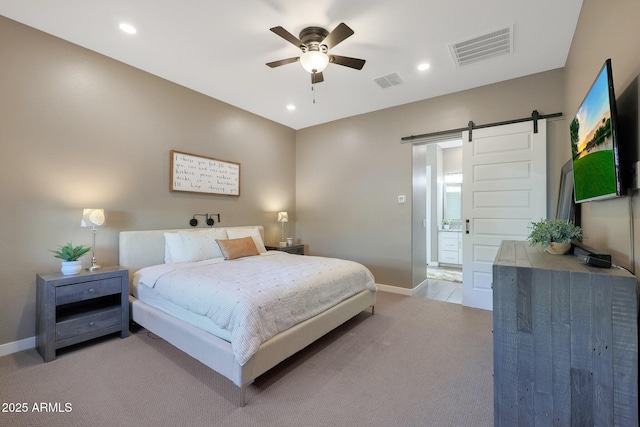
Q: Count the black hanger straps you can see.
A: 2